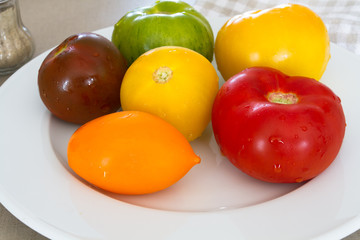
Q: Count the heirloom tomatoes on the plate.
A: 6